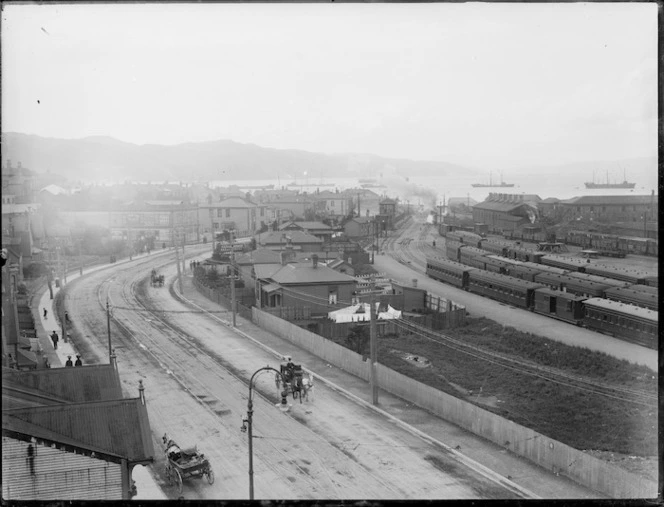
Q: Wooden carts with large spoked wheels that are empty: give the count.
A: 1